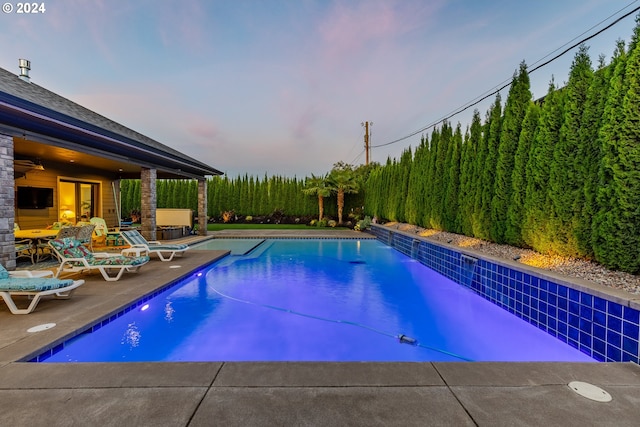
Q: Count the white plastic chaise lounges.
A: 3